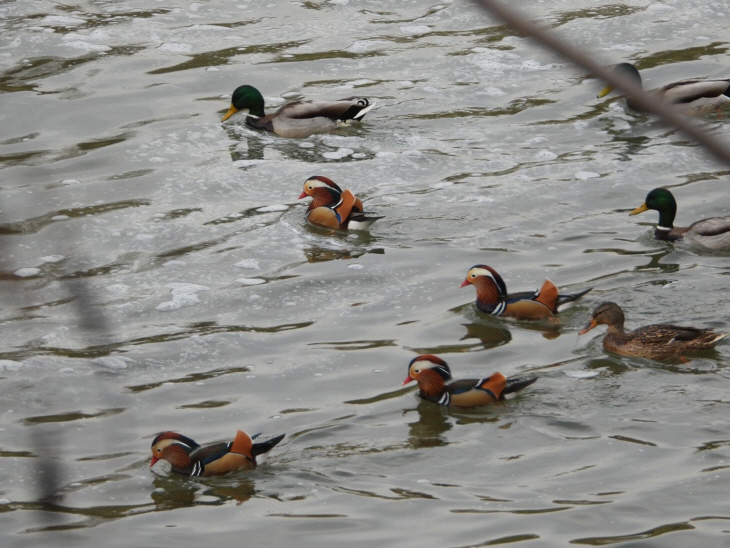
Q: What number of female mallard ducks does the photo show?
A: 1